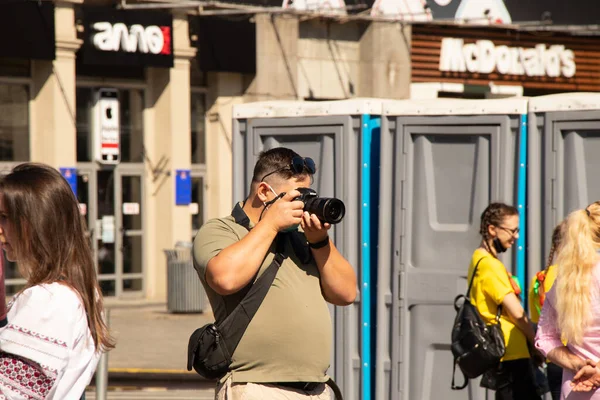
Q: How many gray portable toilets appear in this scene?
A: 3